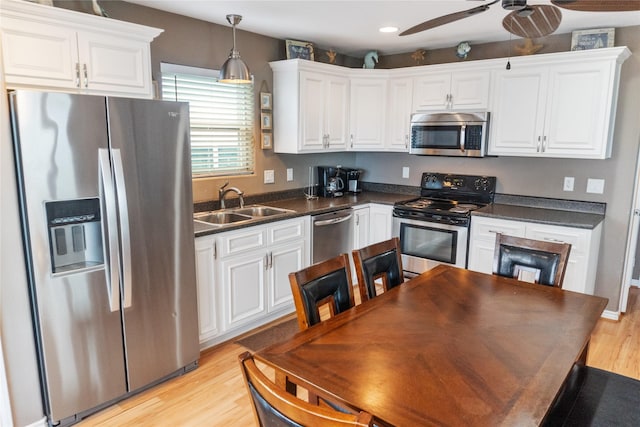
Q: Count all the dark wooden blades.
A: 3